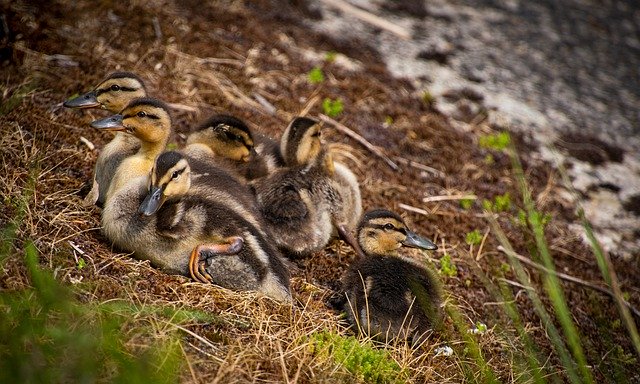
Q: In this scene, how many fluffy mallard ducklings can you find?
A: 6